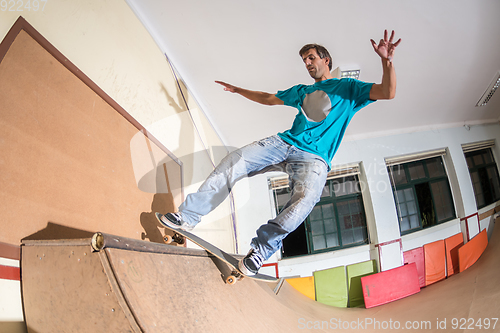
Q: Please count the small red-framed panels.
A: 3